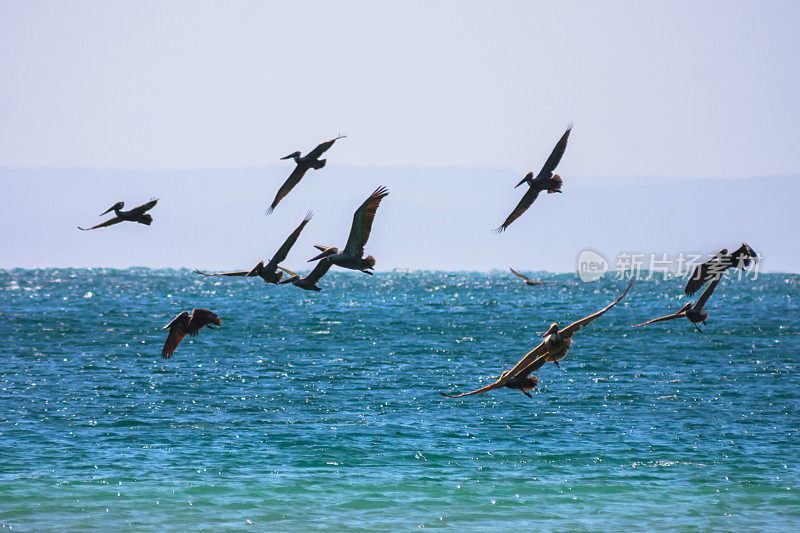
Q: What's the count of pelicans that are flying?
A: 12